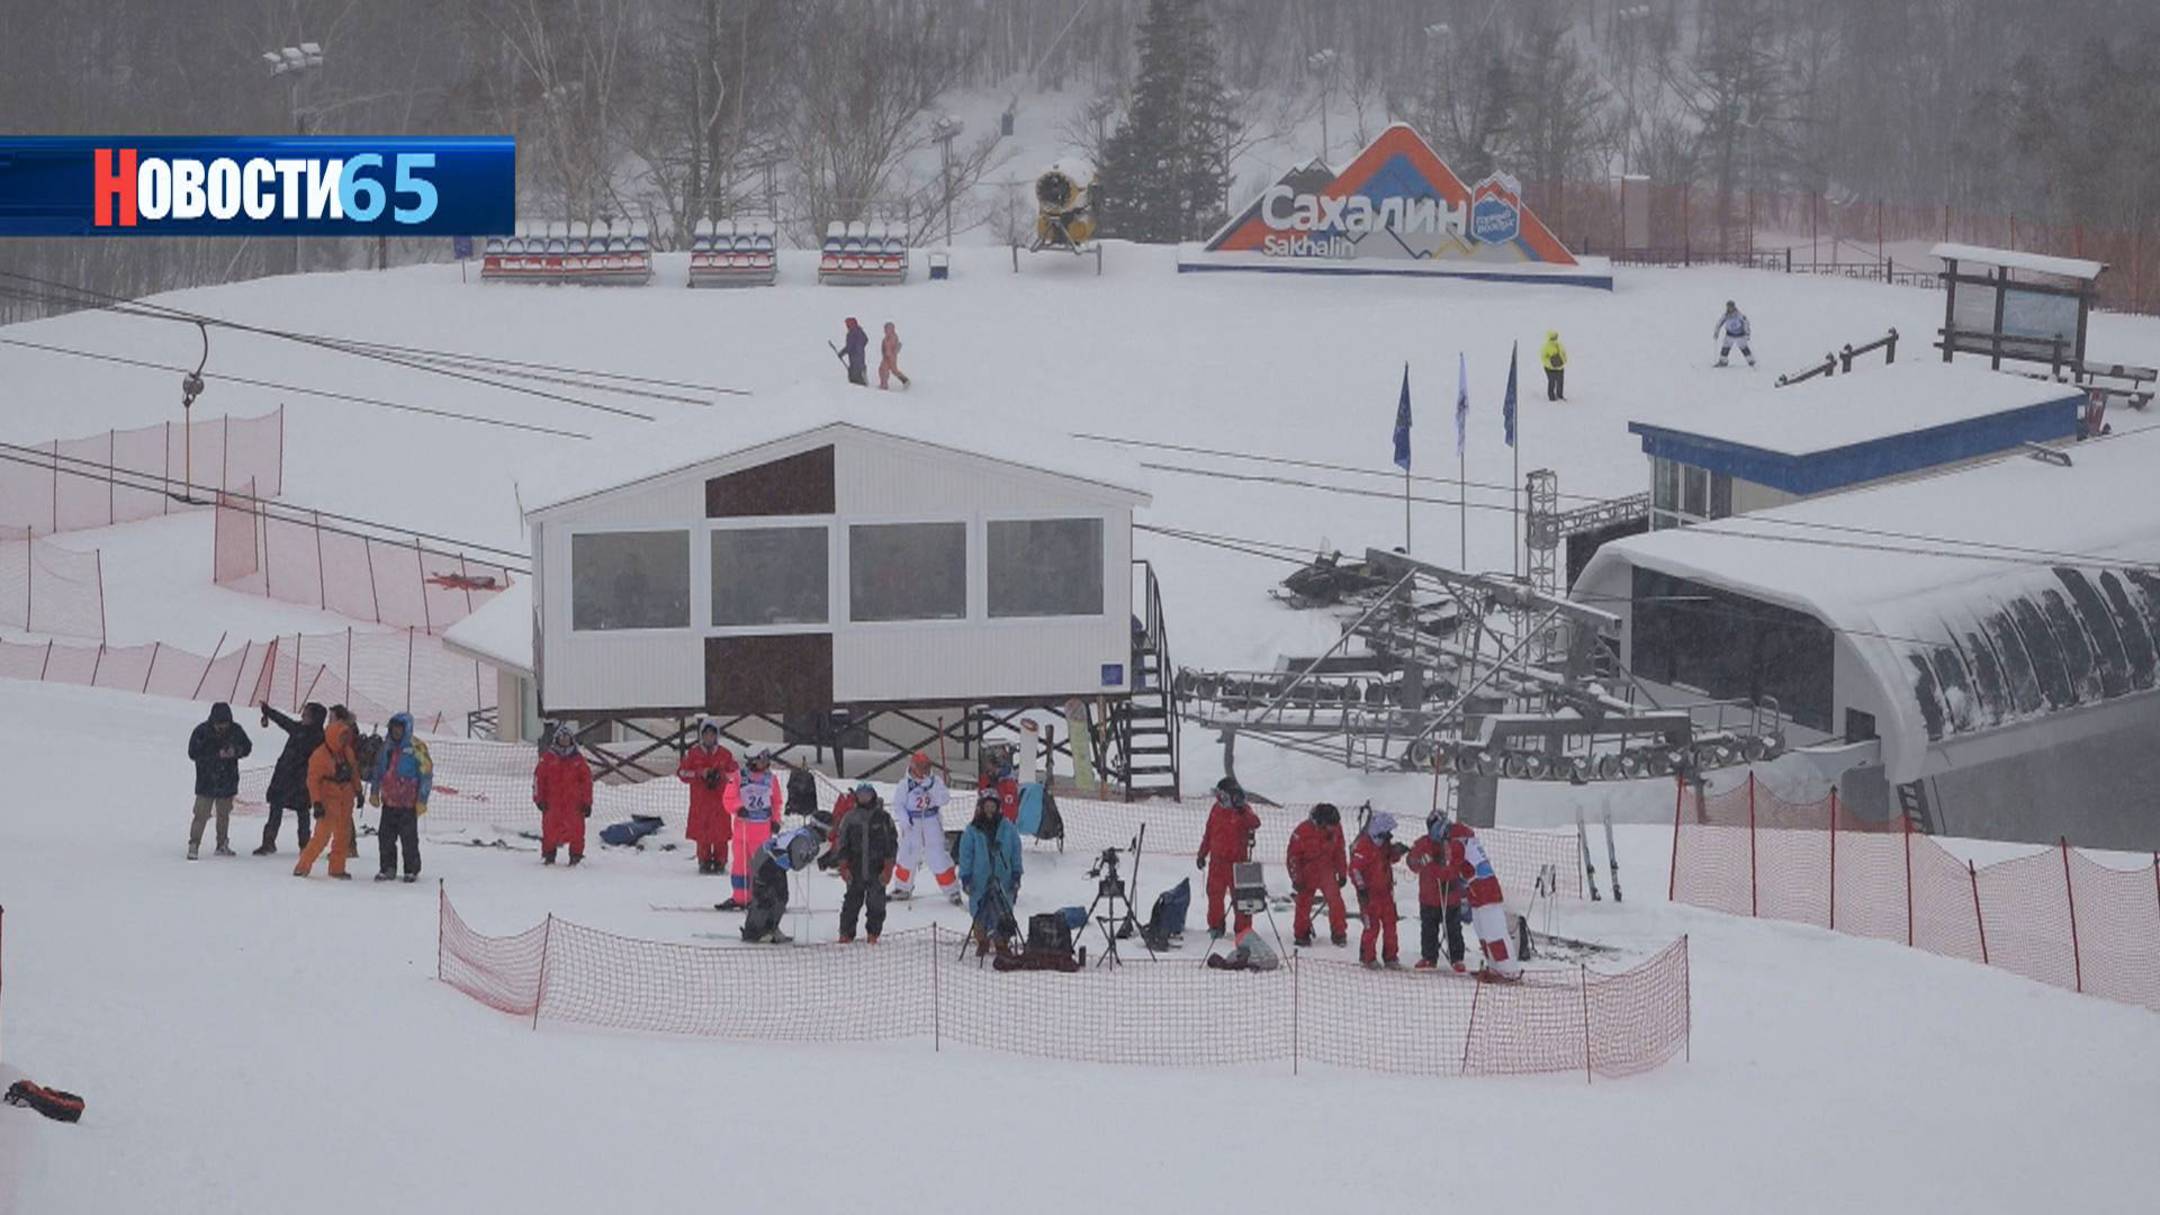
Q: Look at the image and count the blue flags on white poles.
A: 2